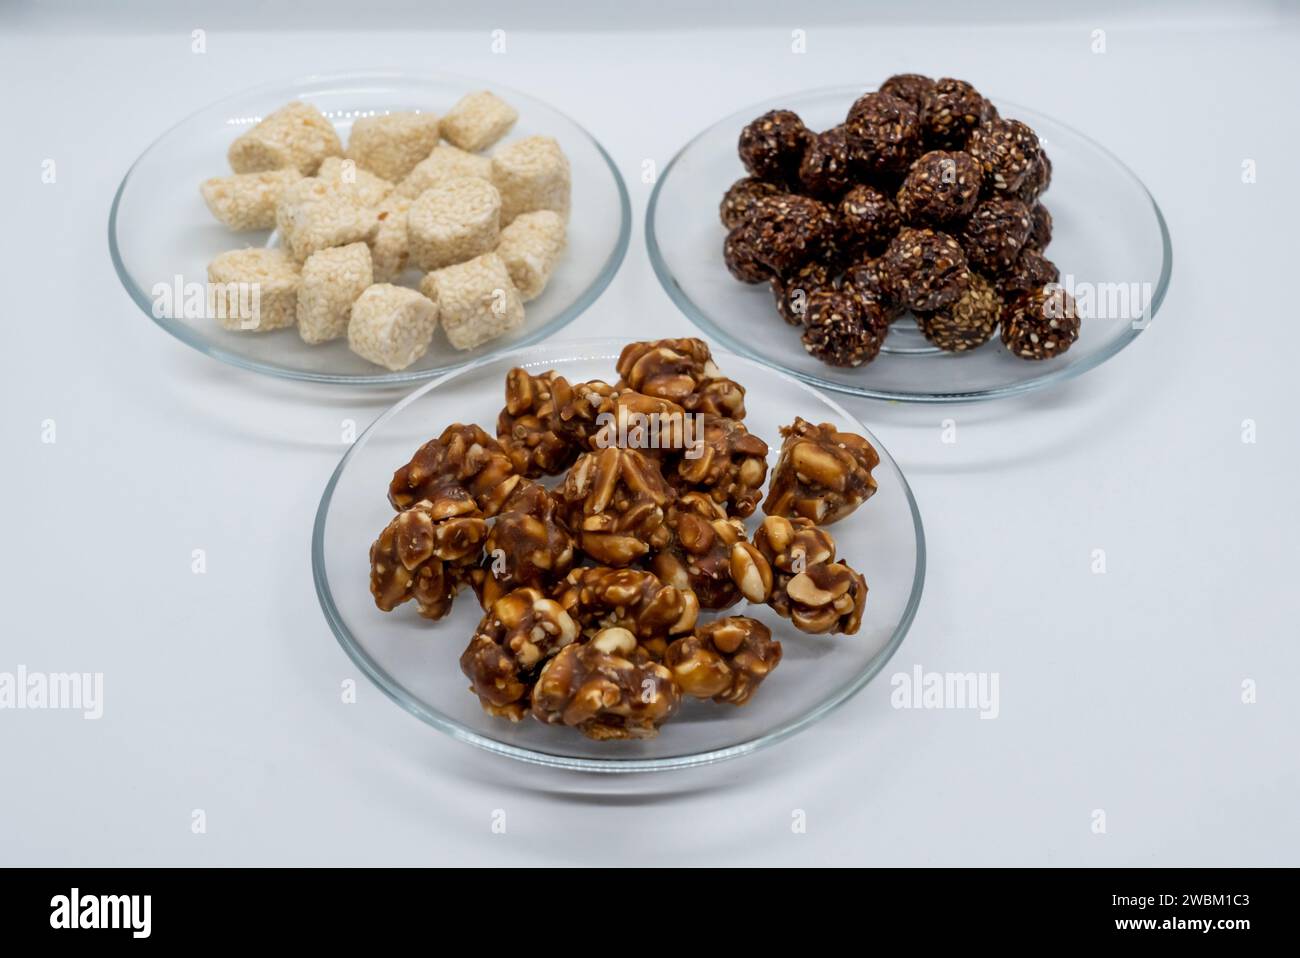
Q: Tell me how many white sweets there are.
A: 15